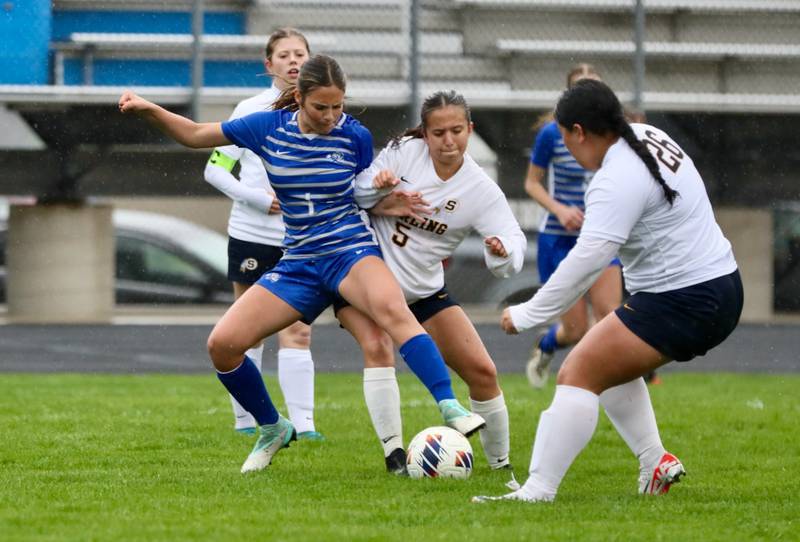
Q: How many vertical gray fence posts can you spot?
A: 3